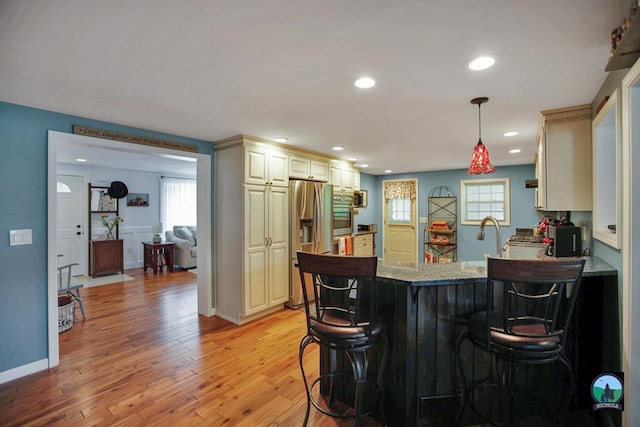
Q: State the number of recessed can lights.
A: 10